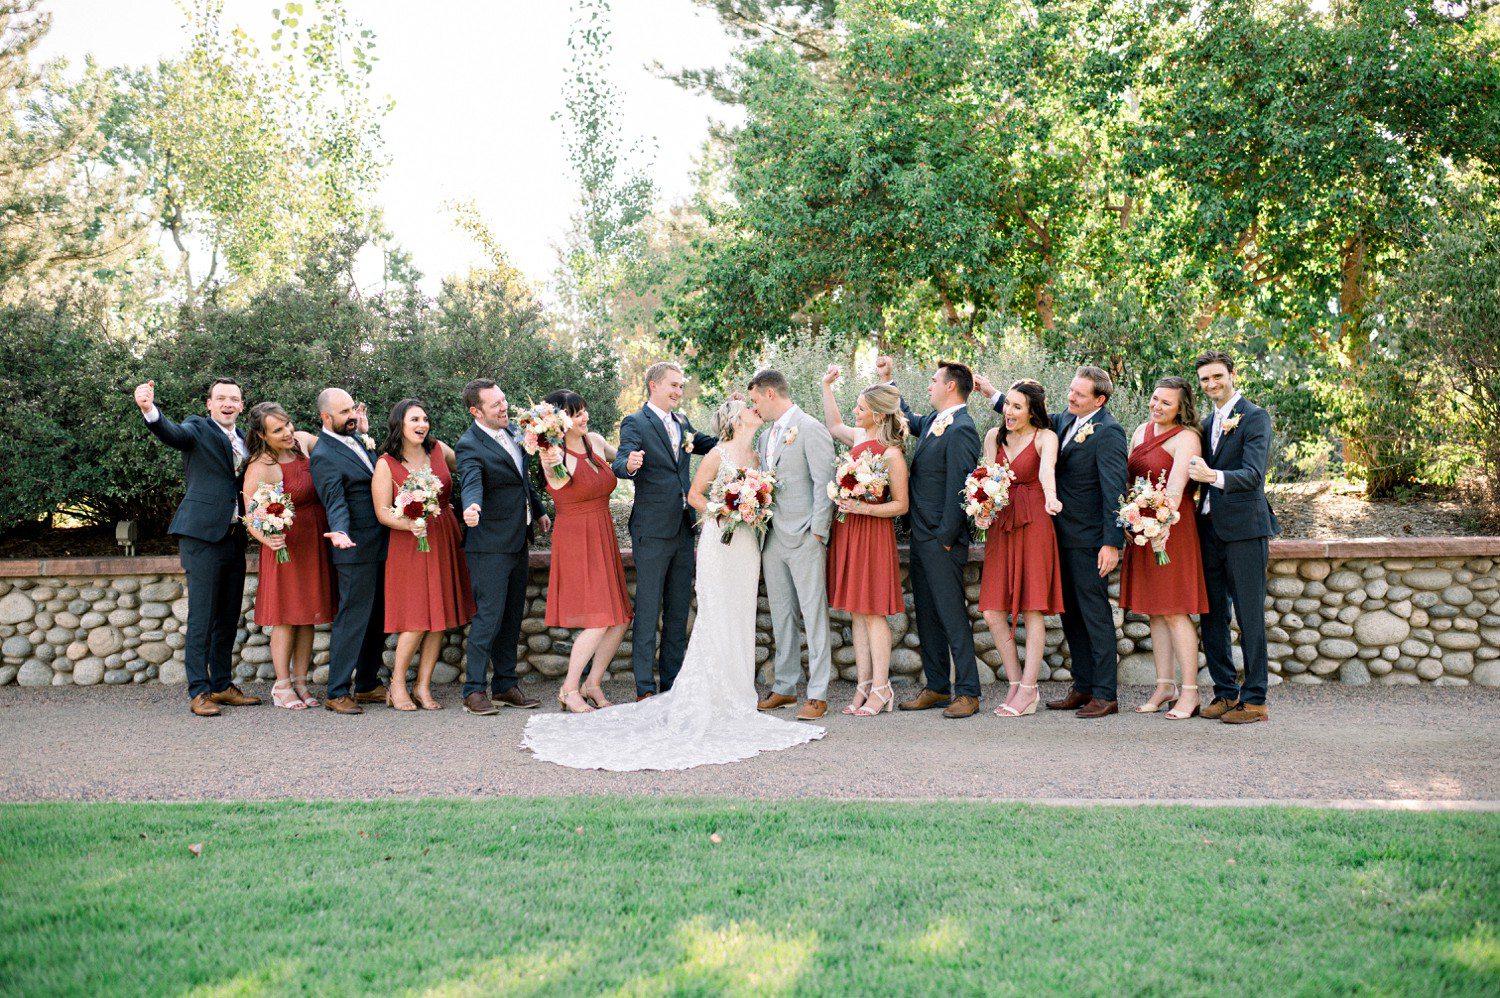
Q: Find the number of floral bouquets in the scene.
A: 7